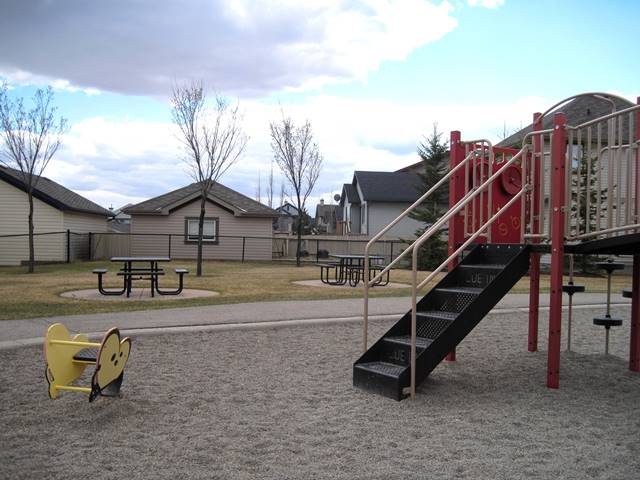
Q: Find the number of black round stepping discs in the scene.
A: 4